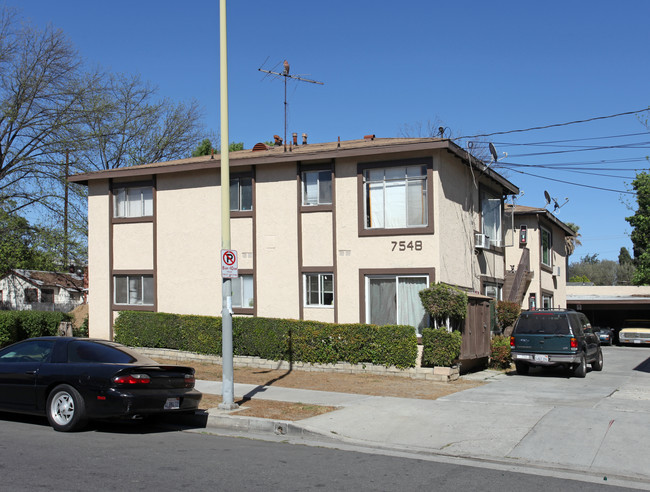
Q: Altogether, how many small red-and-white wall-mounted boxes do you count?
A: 2